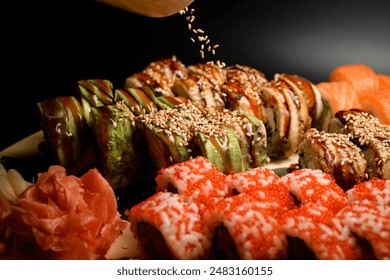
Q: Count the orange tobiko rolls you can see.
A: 8